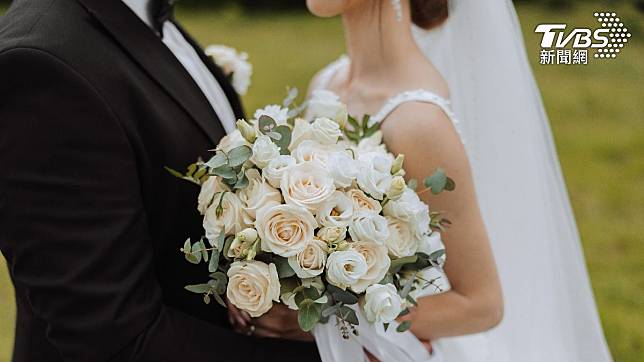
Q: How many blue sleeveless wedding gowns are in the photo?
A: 0